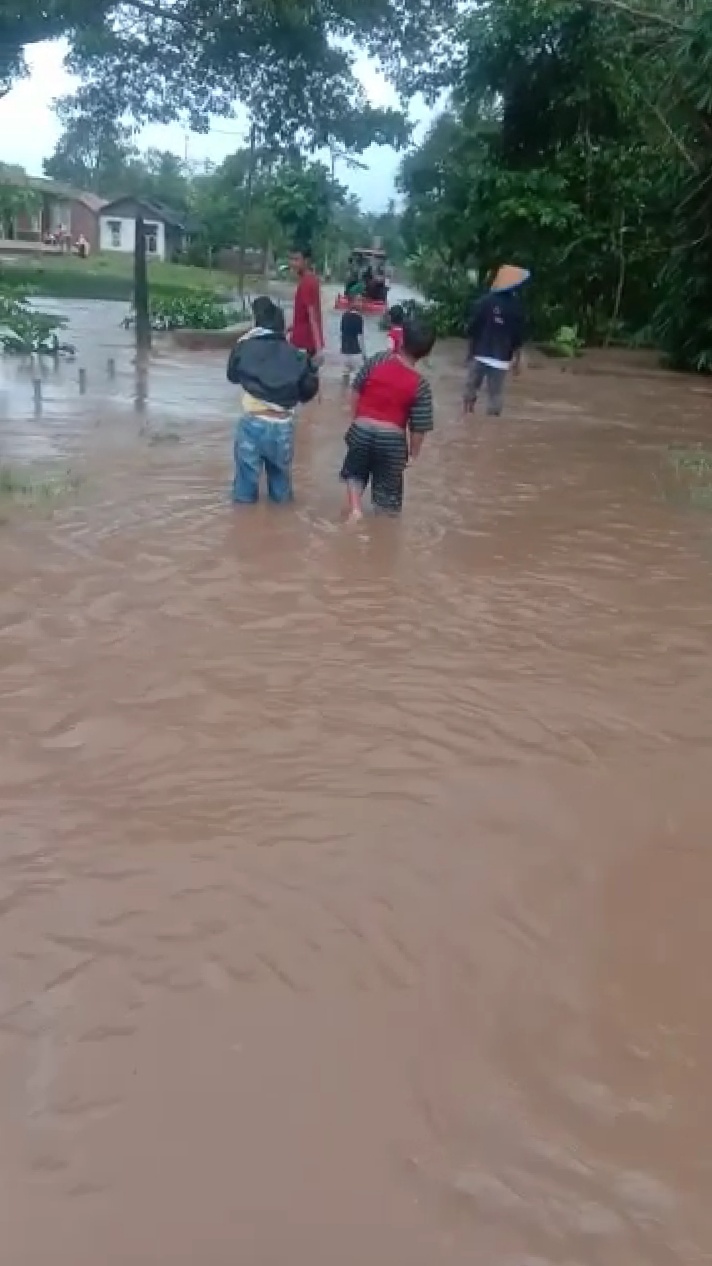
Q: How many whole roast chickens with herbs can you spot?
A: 0